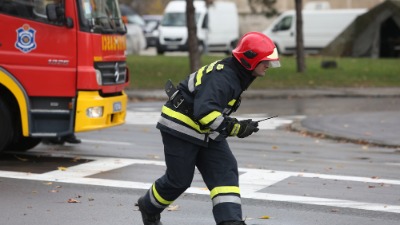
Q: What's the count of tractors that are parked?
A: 0